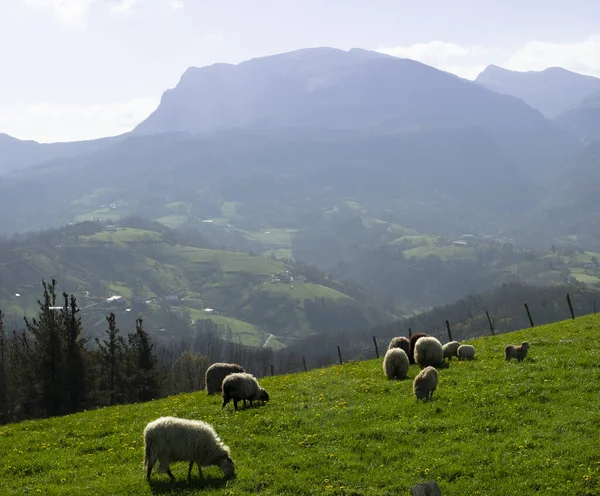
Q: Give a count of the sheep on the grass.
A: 11